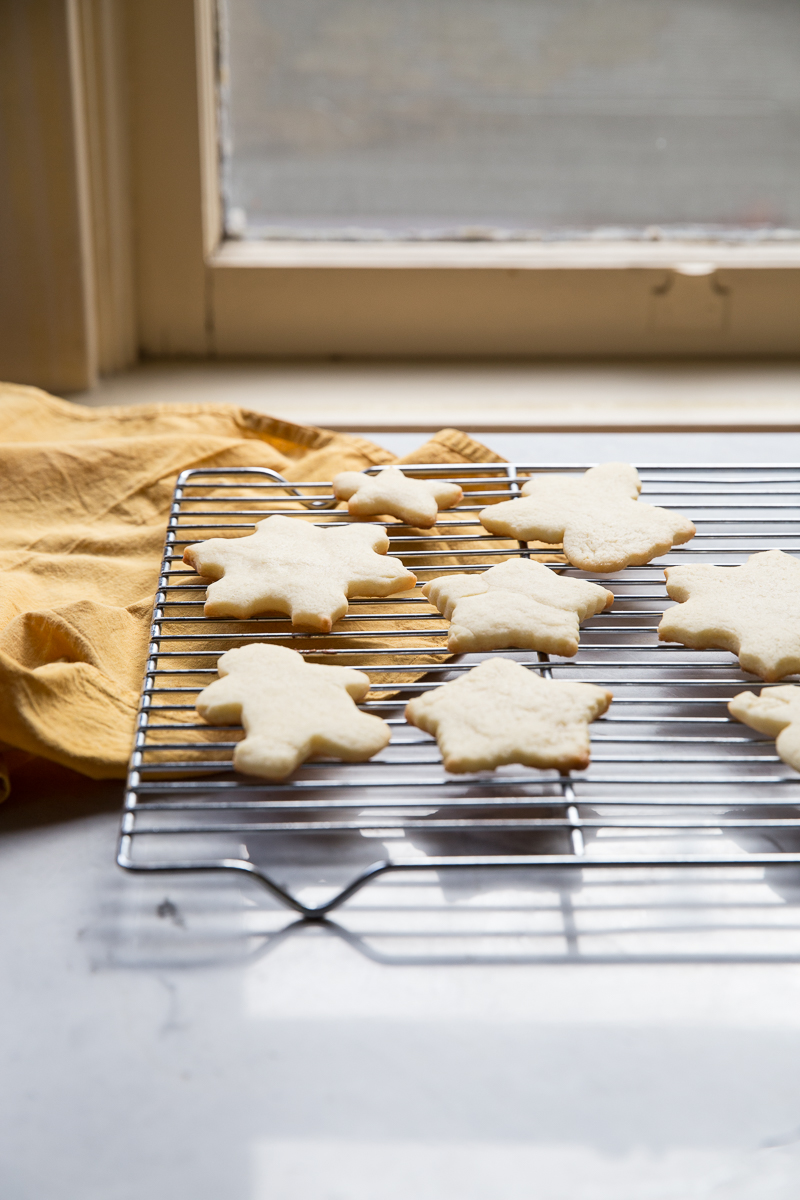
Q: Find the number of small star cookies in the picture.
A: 1